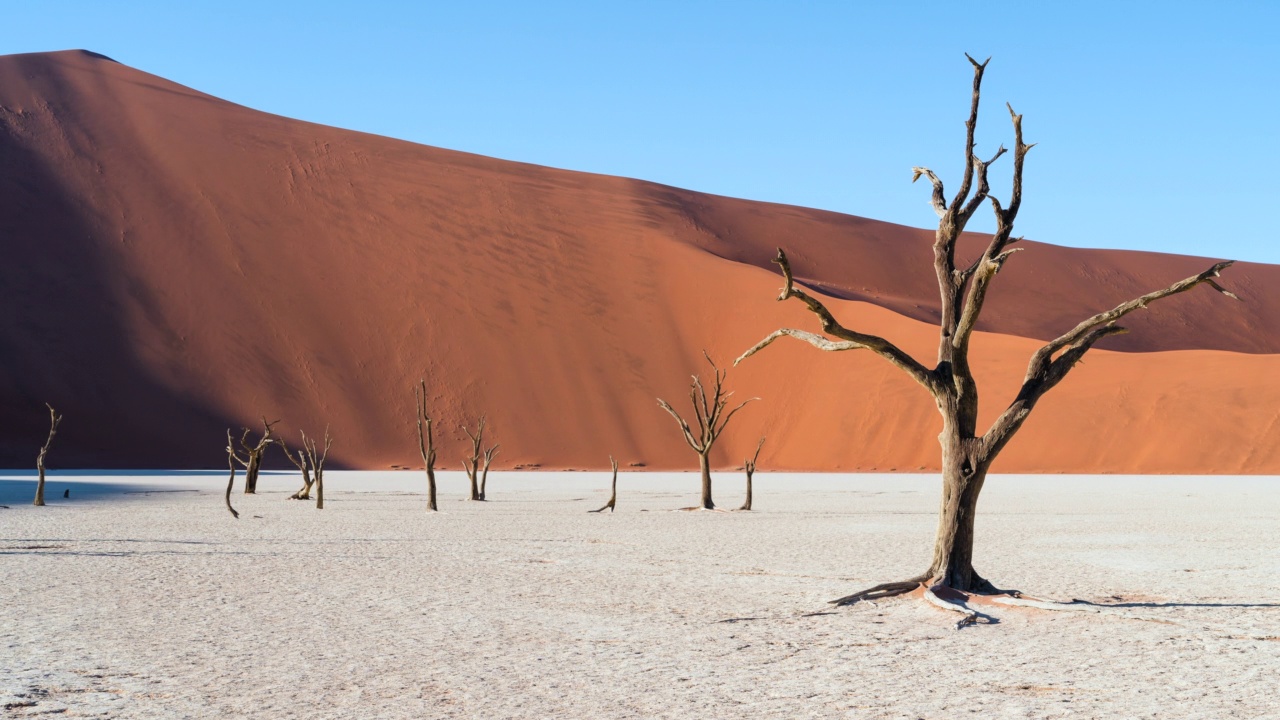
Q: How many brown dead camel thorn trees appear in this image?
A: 11